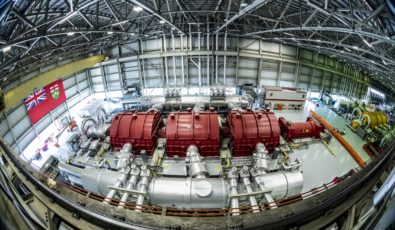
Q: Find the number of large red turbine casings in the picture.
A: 3